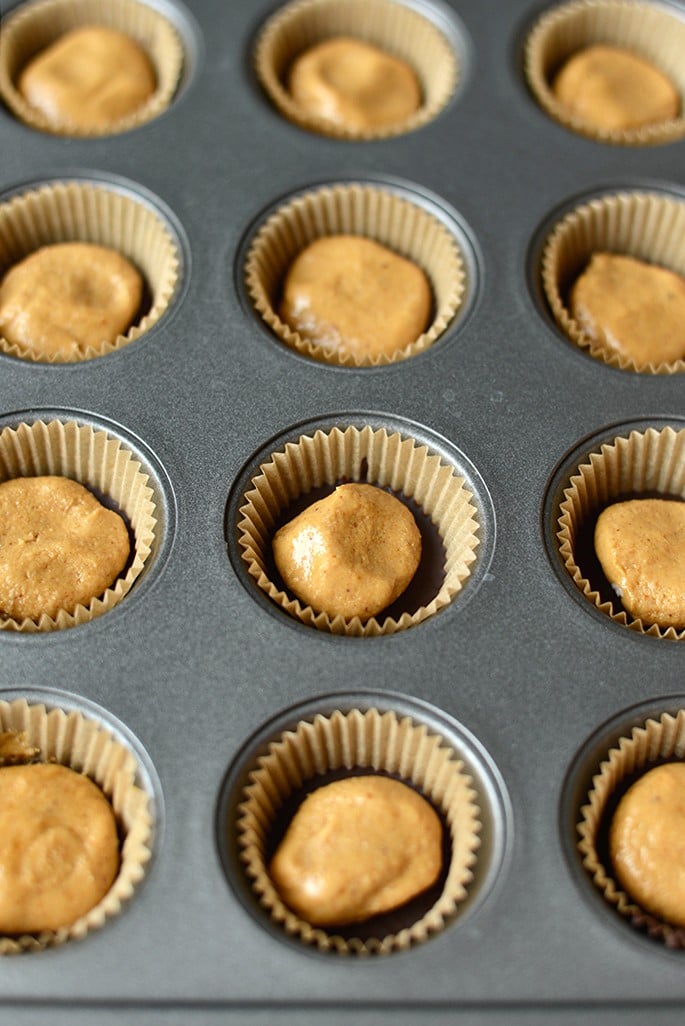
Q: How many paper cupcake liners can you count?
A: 12